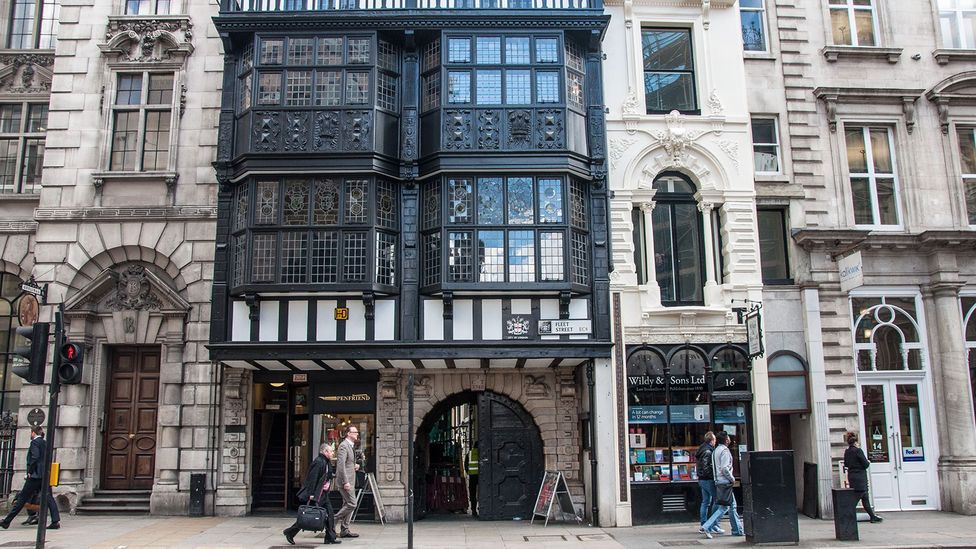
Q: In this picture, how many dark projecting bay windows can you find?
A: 4